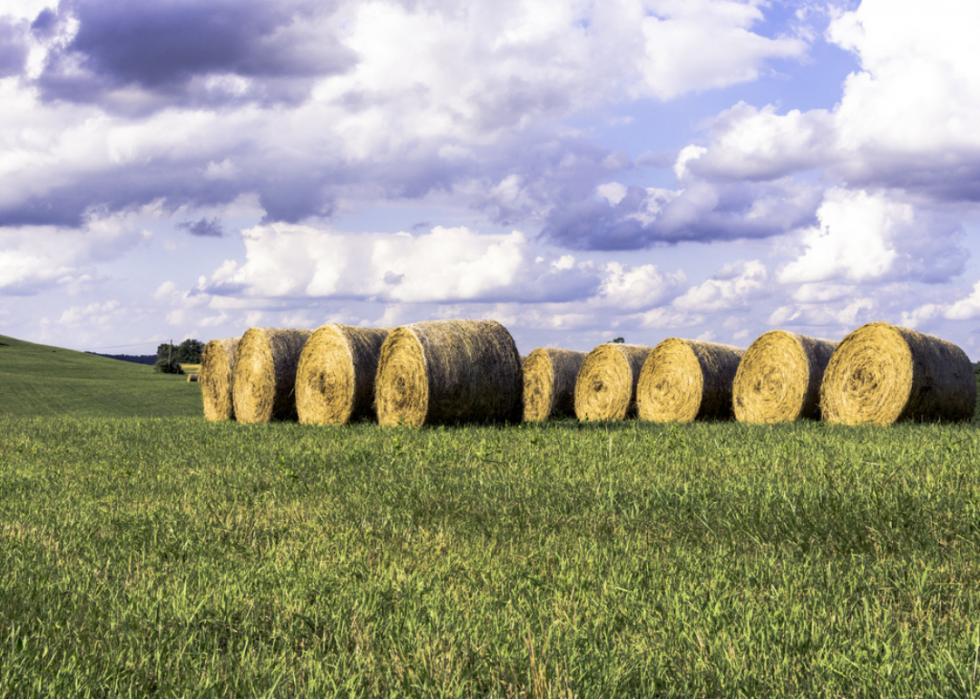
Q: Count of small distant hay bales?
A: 1